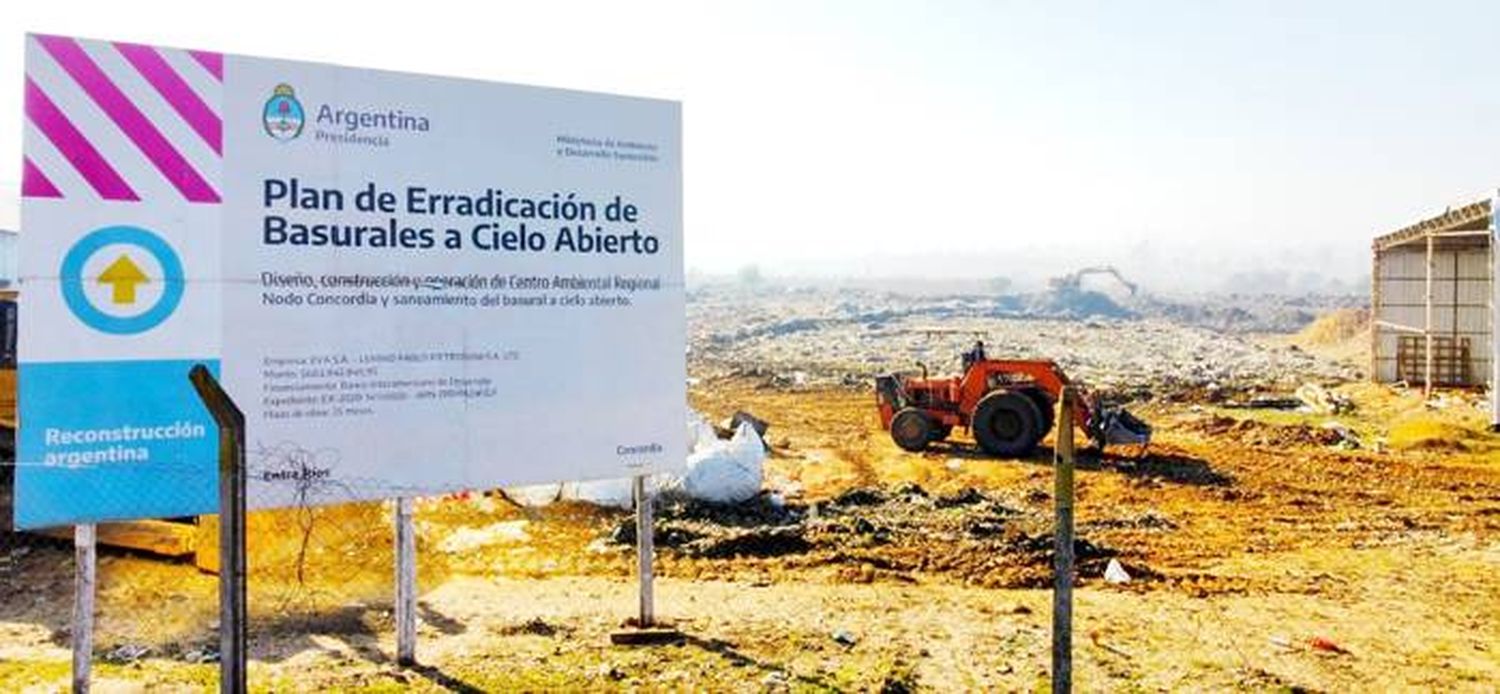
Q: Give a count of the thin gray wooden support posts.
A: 3